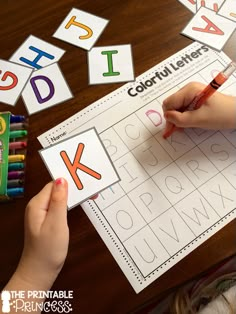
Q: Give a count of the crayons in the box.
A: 9